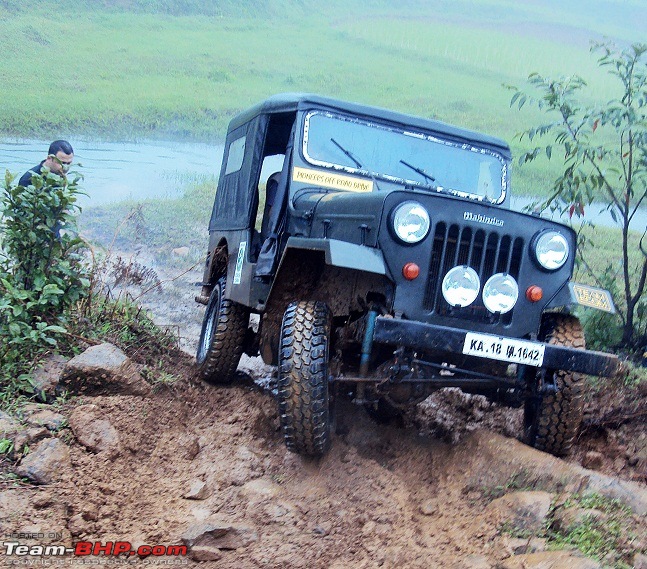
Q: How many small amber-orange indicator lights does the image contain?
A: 2